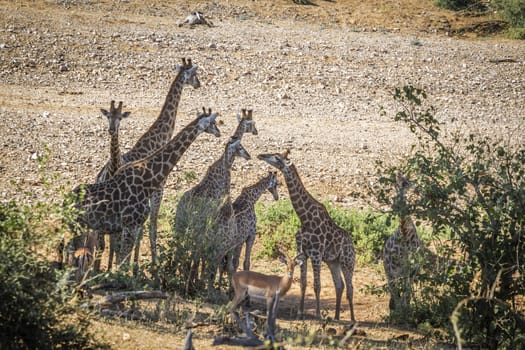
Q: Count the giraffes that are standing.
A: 8